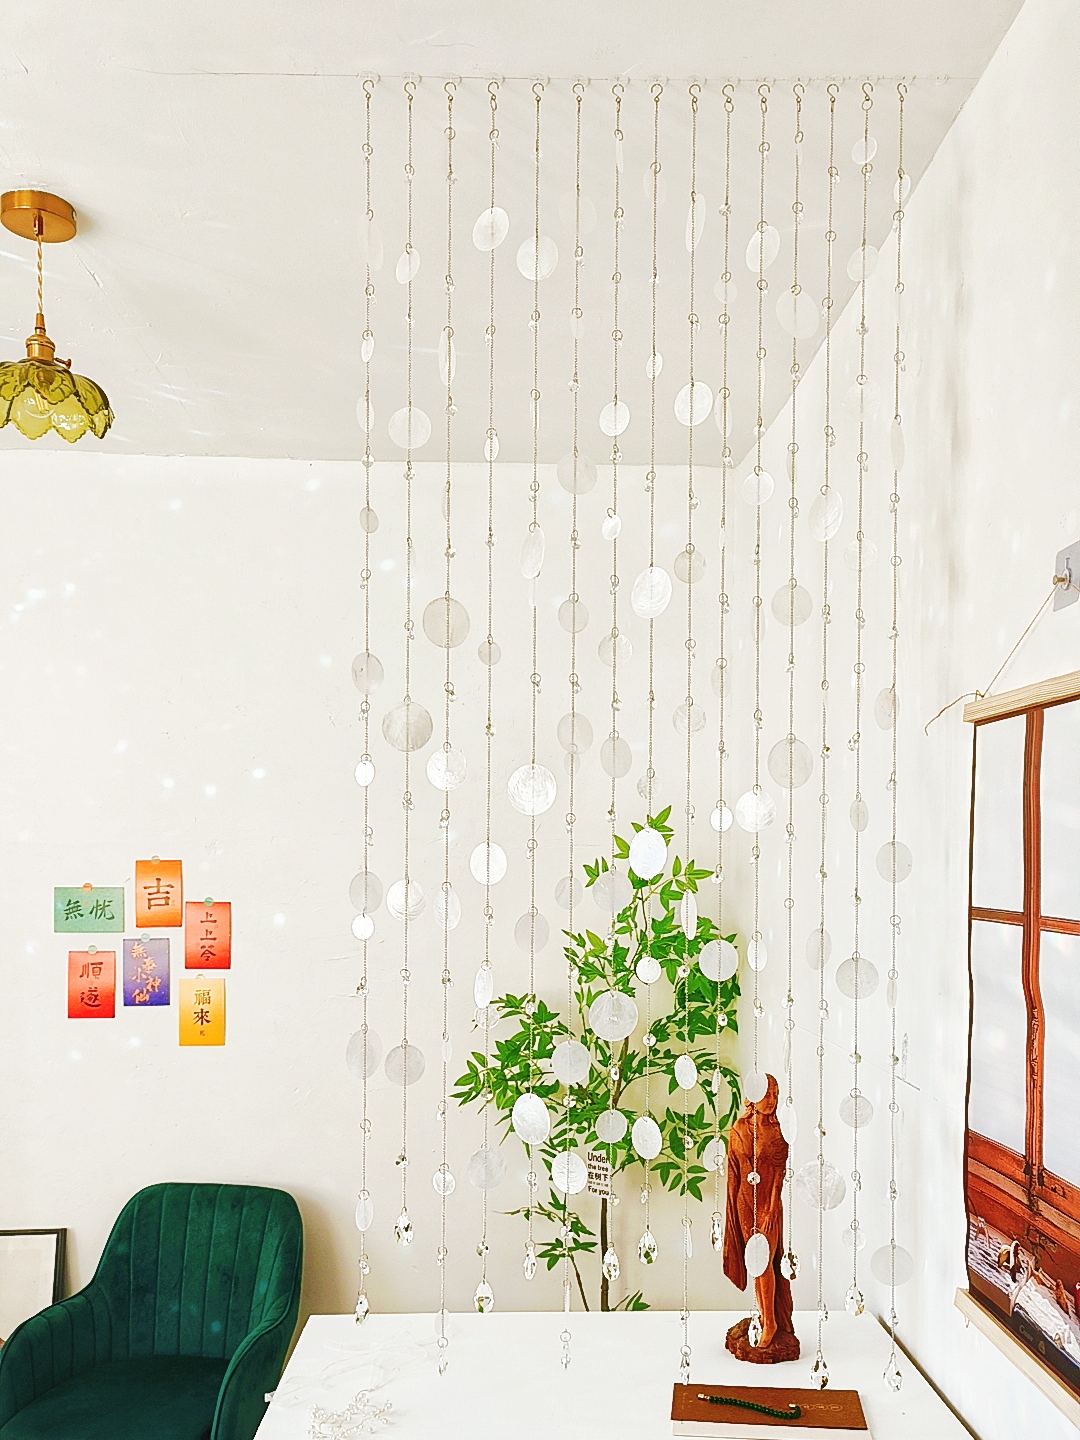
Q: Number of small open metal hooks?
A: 15